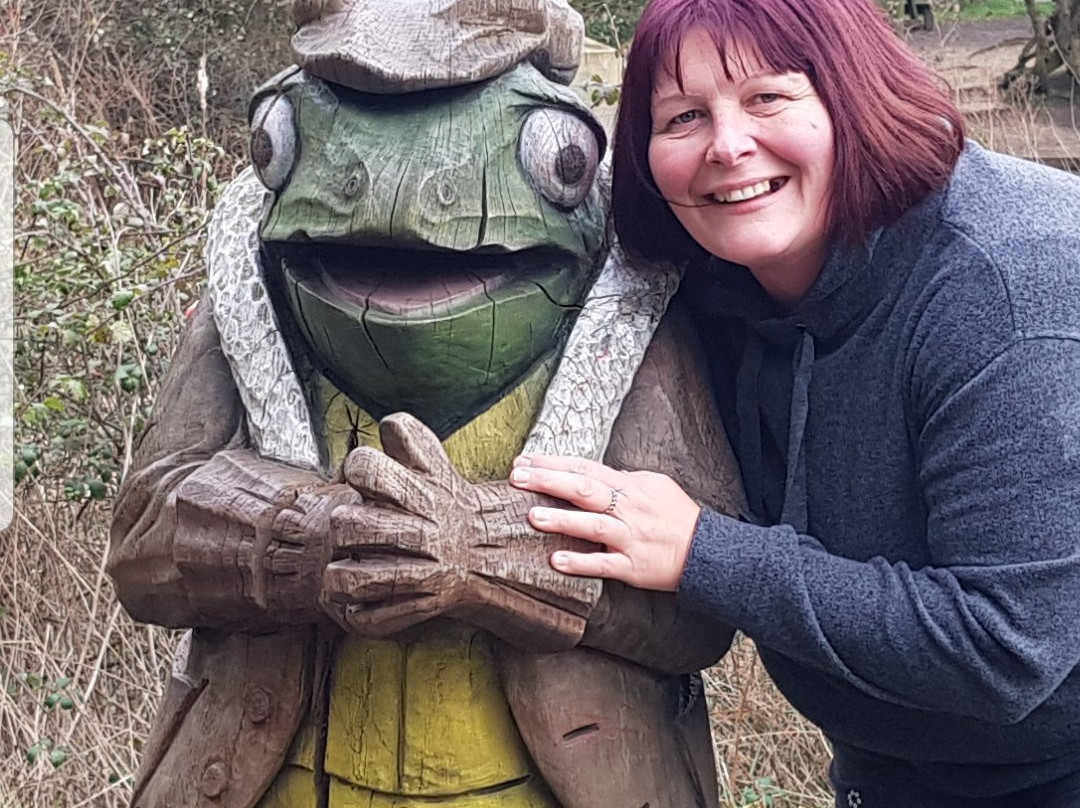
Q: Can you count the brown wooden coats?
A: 1